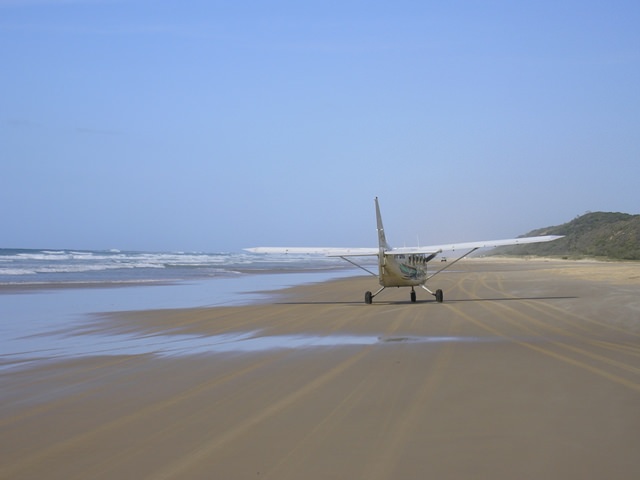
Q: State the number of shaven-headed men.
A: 0